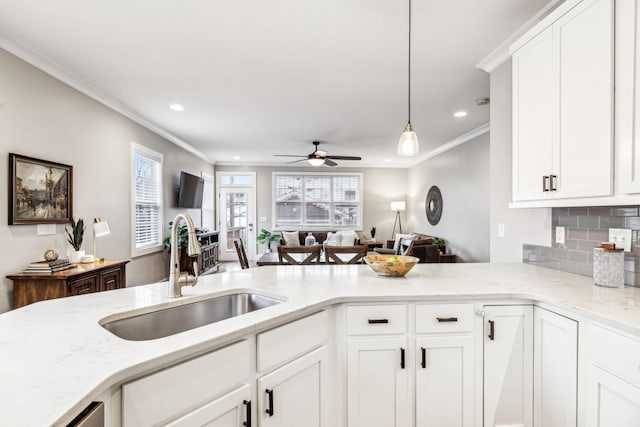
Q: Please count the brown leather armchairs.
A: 1